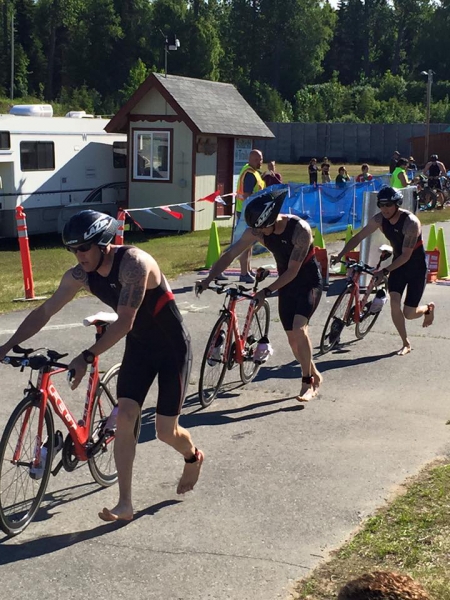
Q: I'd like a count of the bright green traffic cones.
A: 5